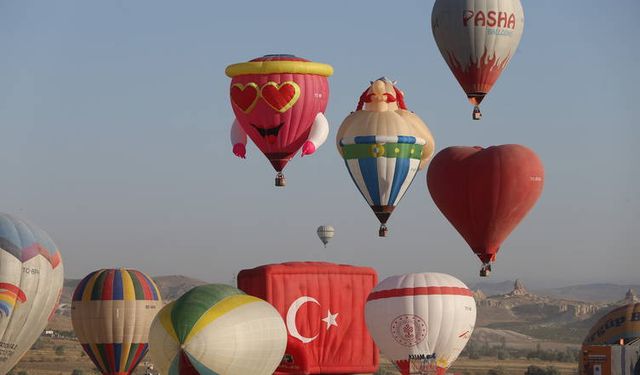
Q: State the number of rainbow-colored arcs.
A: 1